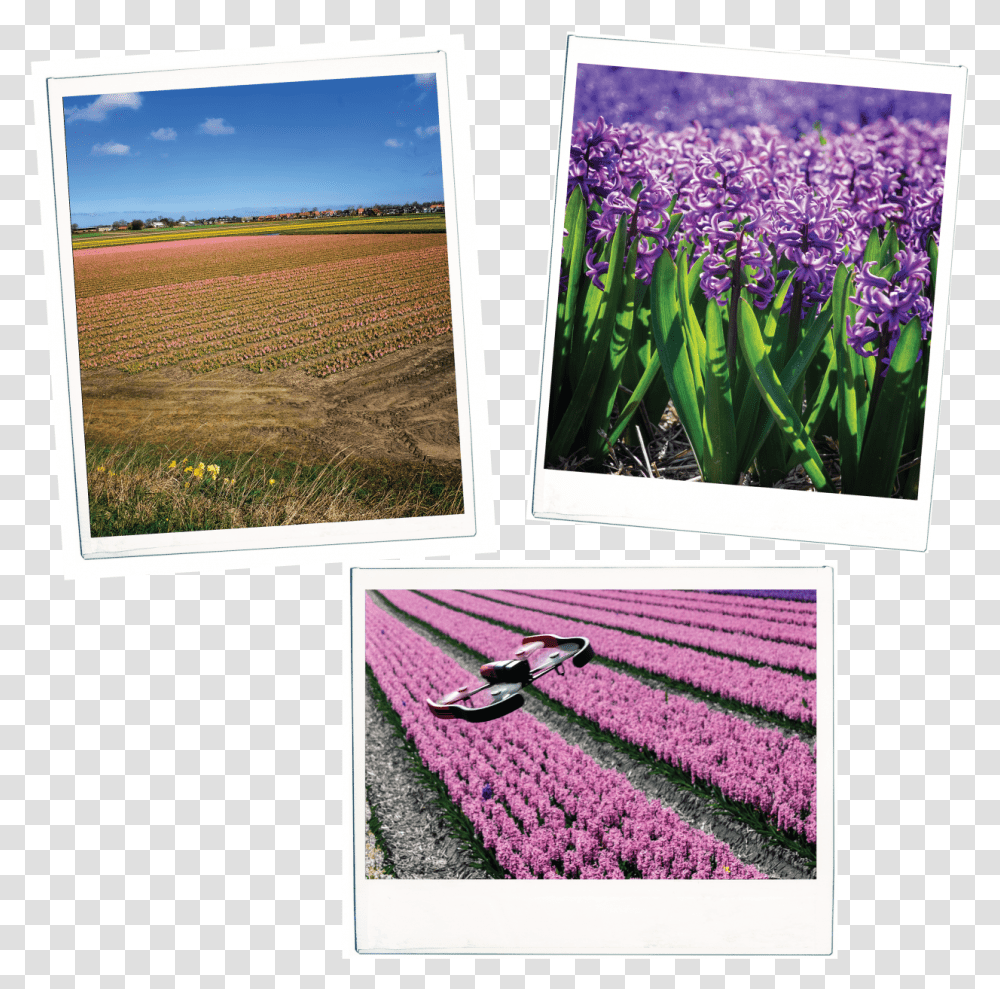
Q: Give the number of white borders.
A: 3